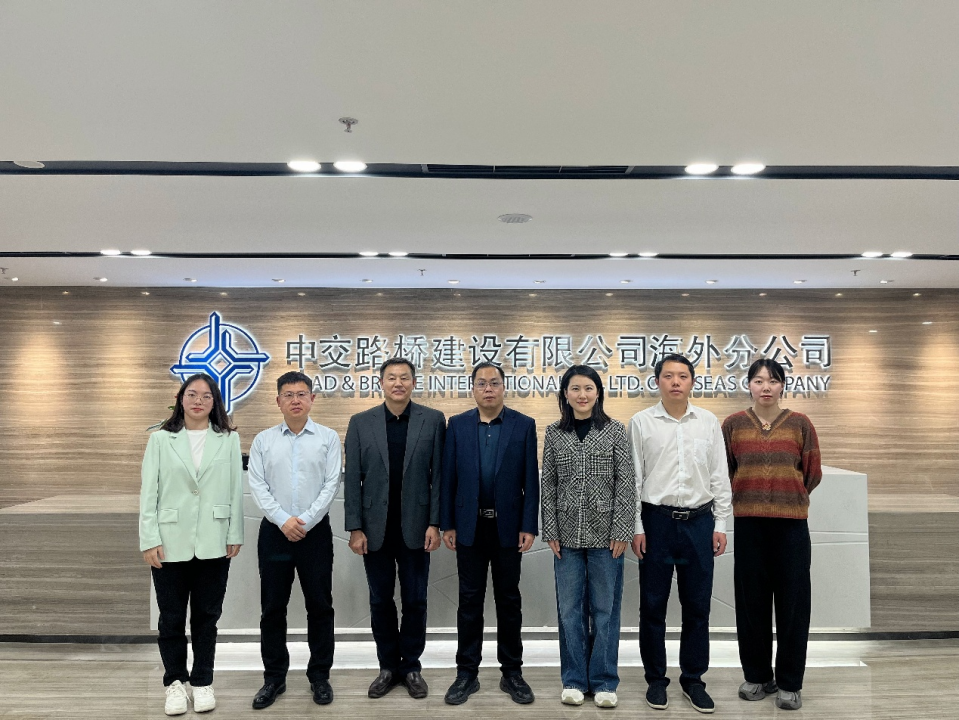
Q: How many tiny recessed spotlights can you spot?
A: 11